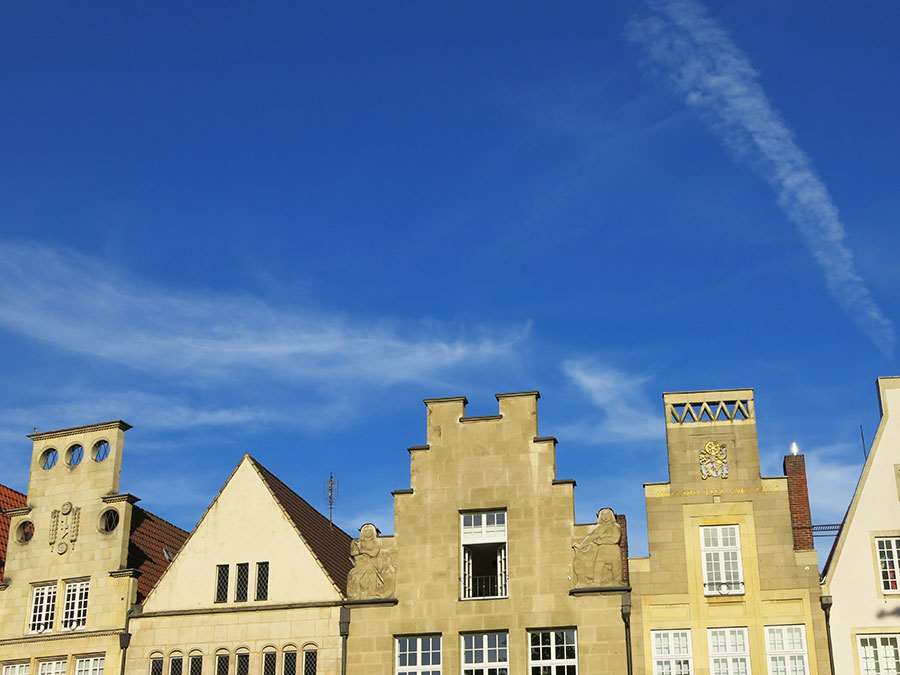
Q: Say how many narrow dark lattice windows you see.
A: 11